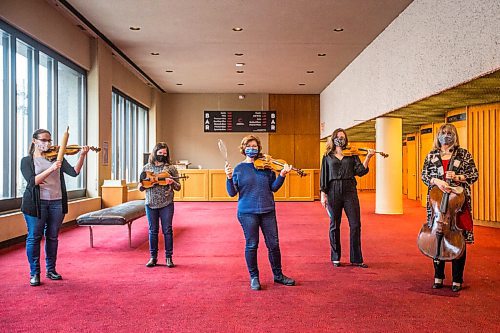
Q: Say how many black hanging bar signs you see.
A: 1